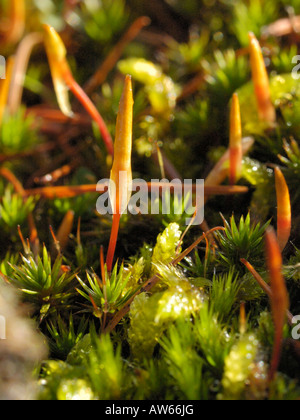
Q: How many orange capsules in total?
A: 6